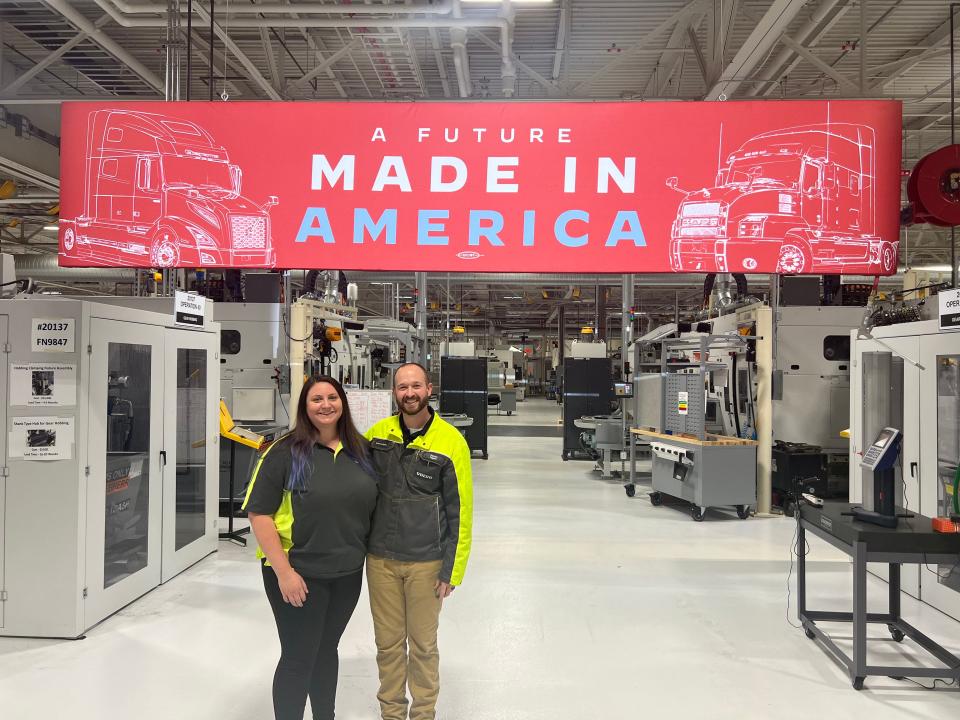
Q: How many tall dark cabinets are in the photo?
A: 2